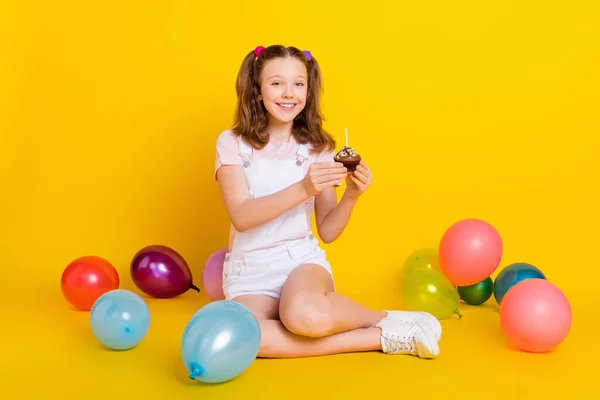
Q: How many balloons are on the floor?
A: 11